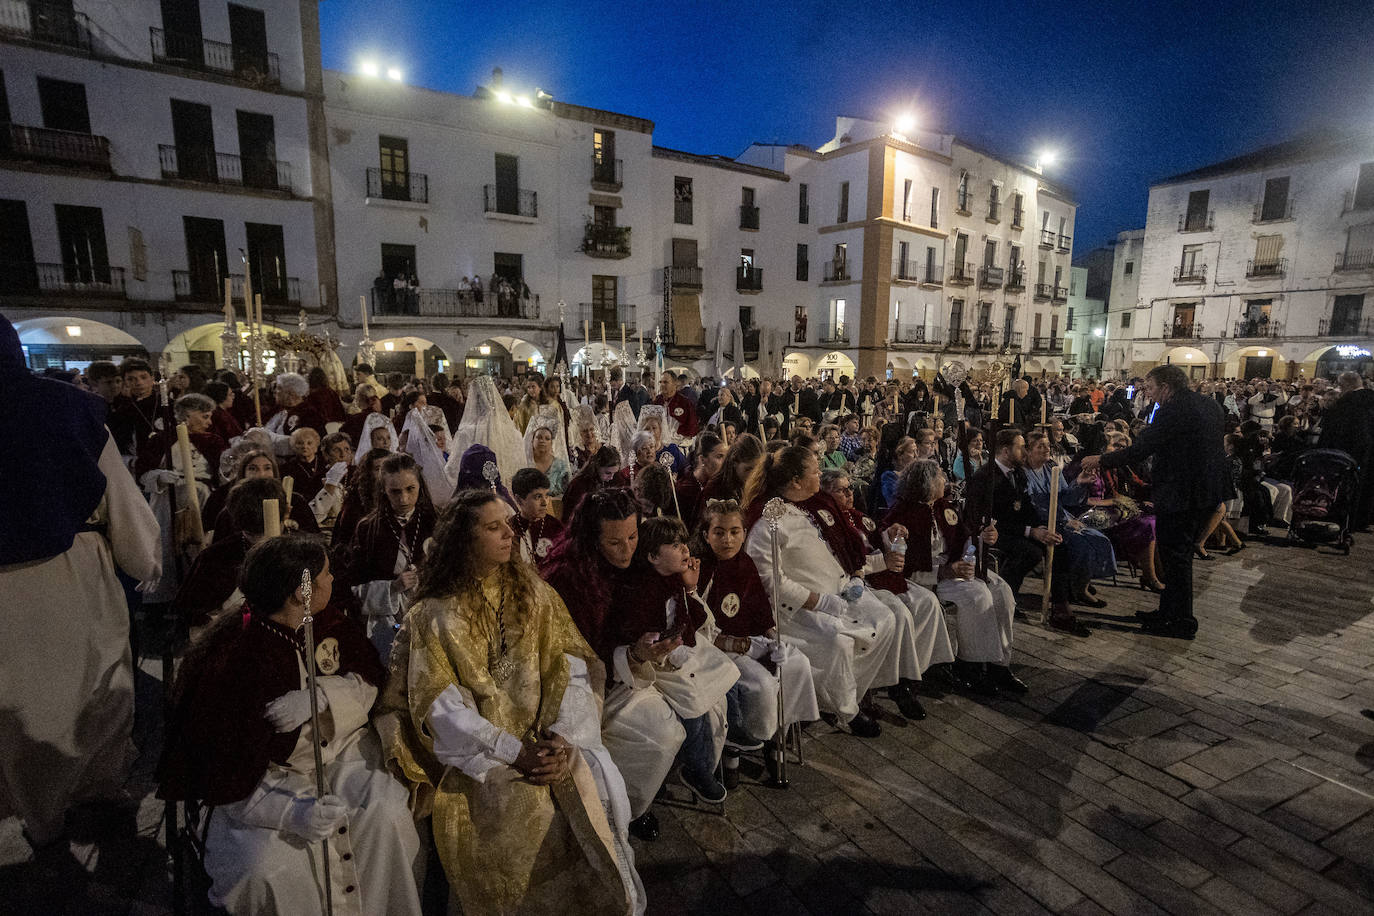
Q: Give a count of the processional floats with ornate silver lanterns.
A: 1